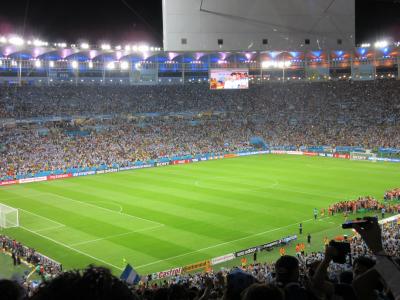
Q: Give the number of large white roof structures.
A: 1